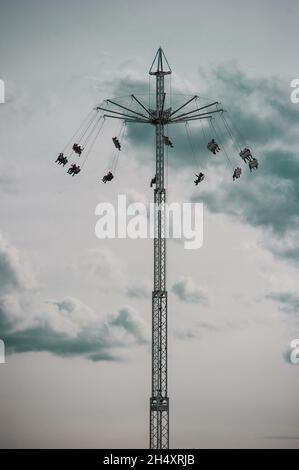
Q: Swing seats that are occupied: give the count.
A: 12